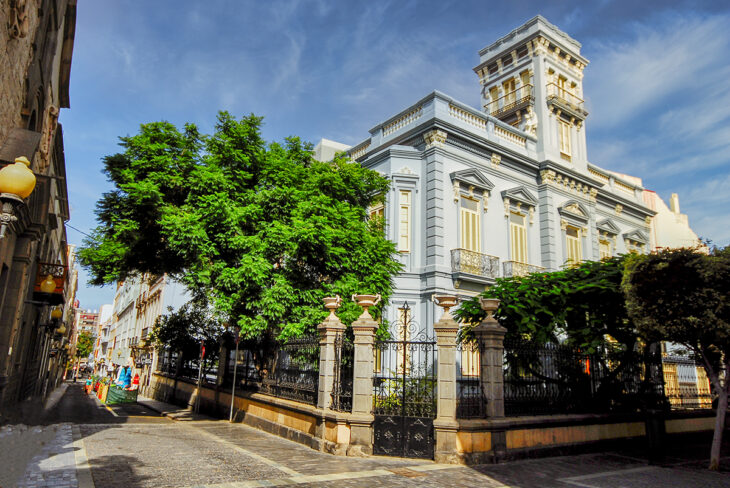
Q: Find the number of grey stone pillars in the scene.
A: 4